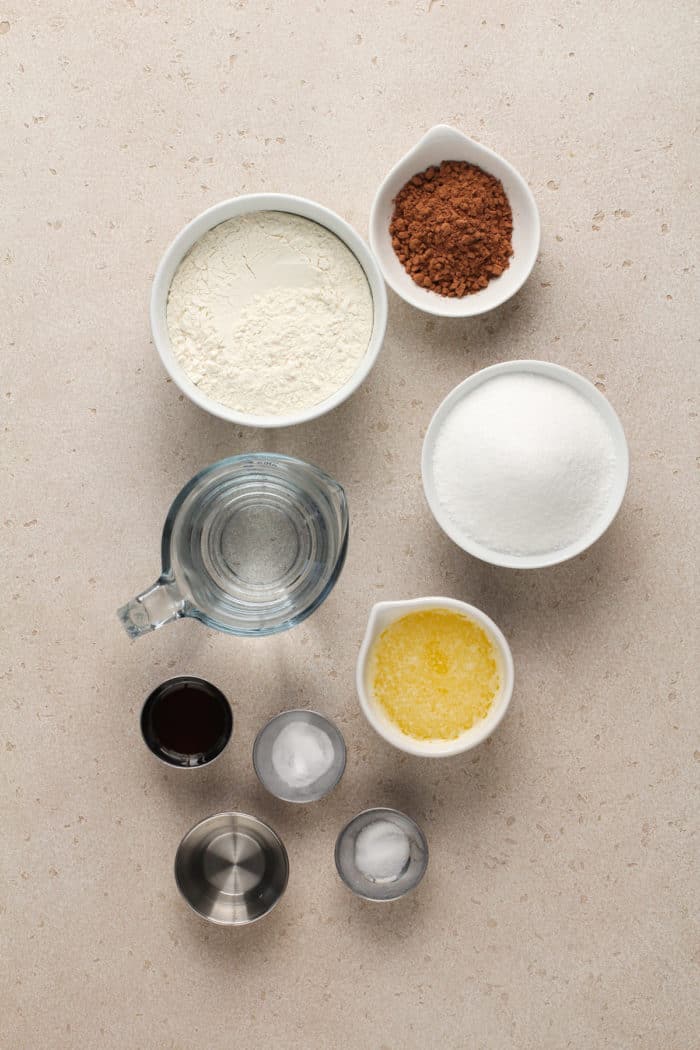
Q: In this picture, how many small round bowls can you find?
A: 4